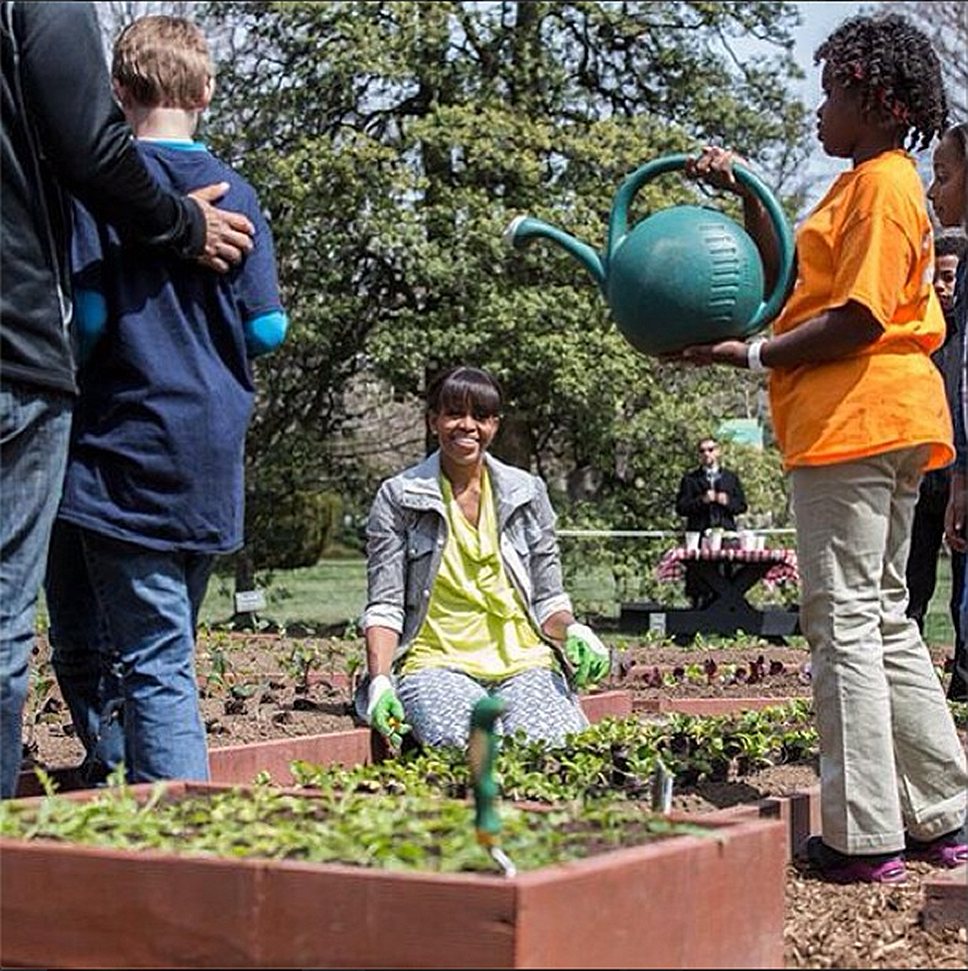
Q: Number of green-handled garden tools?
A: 1